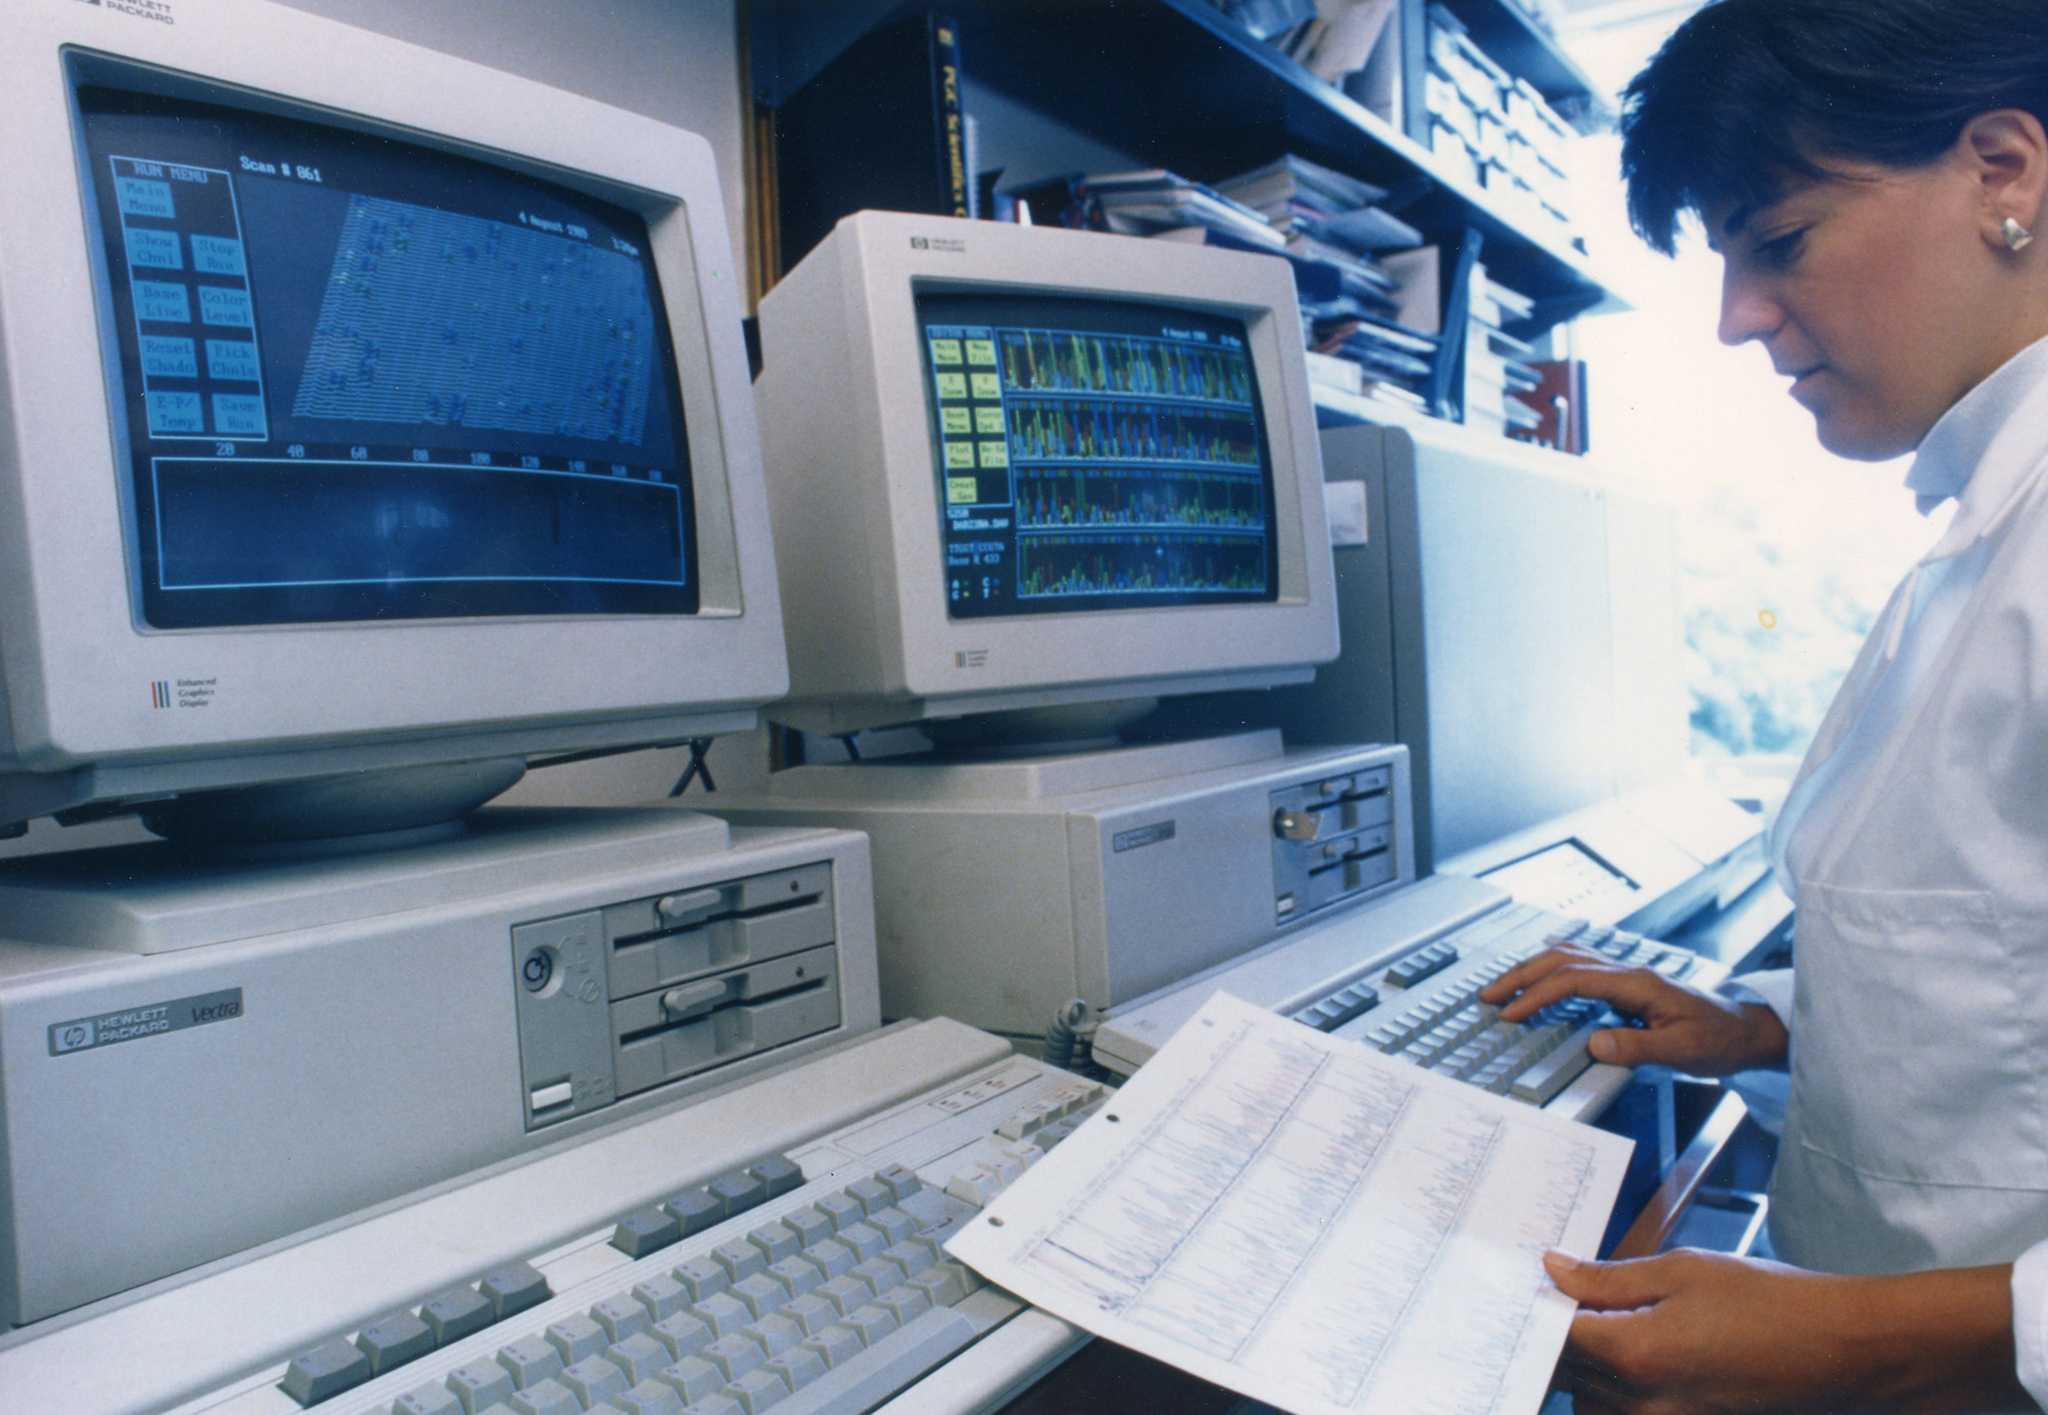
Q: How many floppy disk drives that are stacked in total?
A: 4